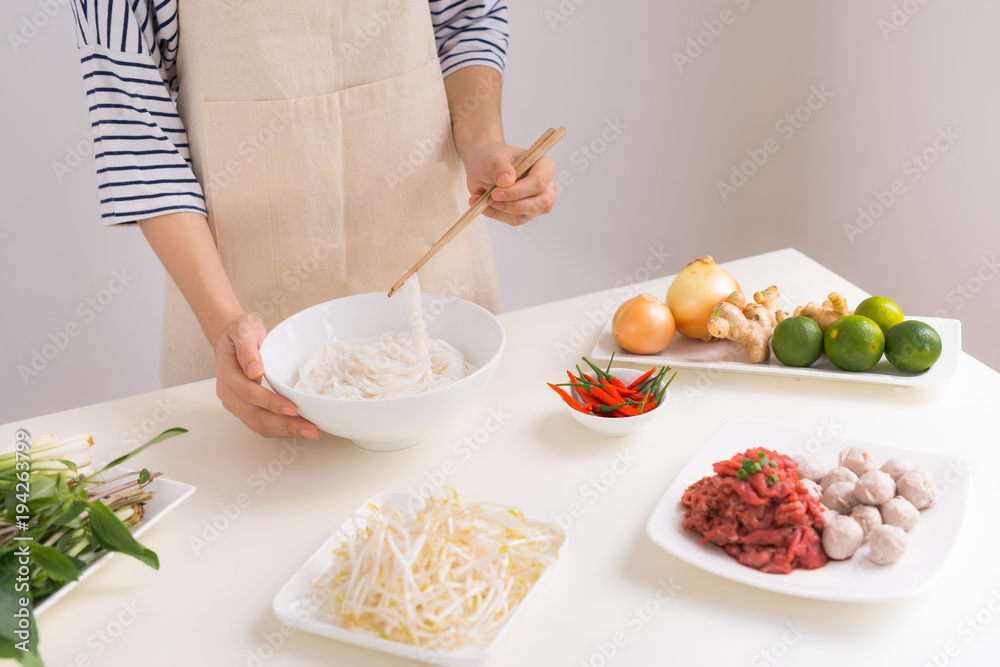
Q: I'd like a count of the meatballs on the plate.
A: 13